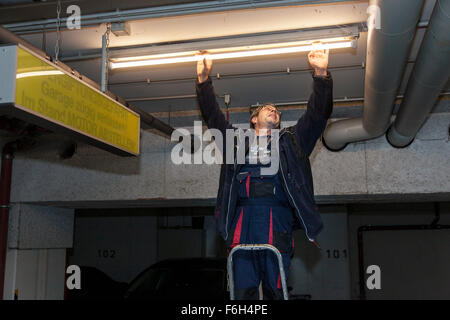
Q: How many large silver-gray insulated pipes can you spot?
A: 2